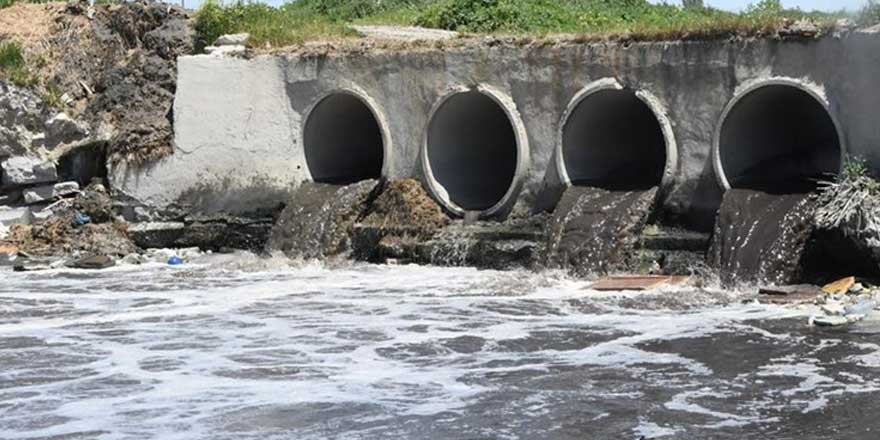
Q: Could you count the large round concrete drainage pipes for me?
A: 4